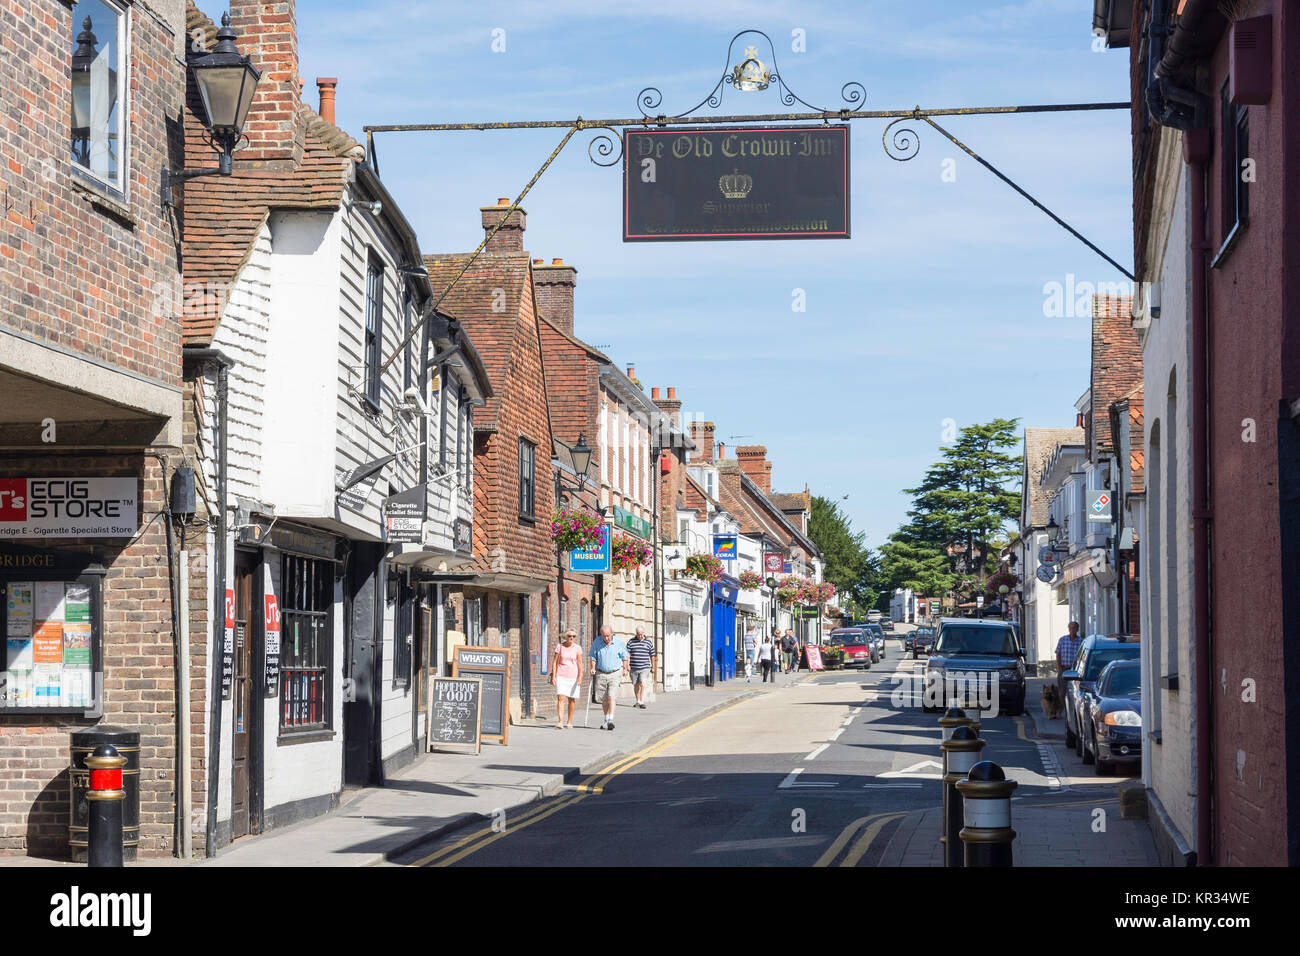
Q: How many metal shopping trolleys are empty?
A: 0